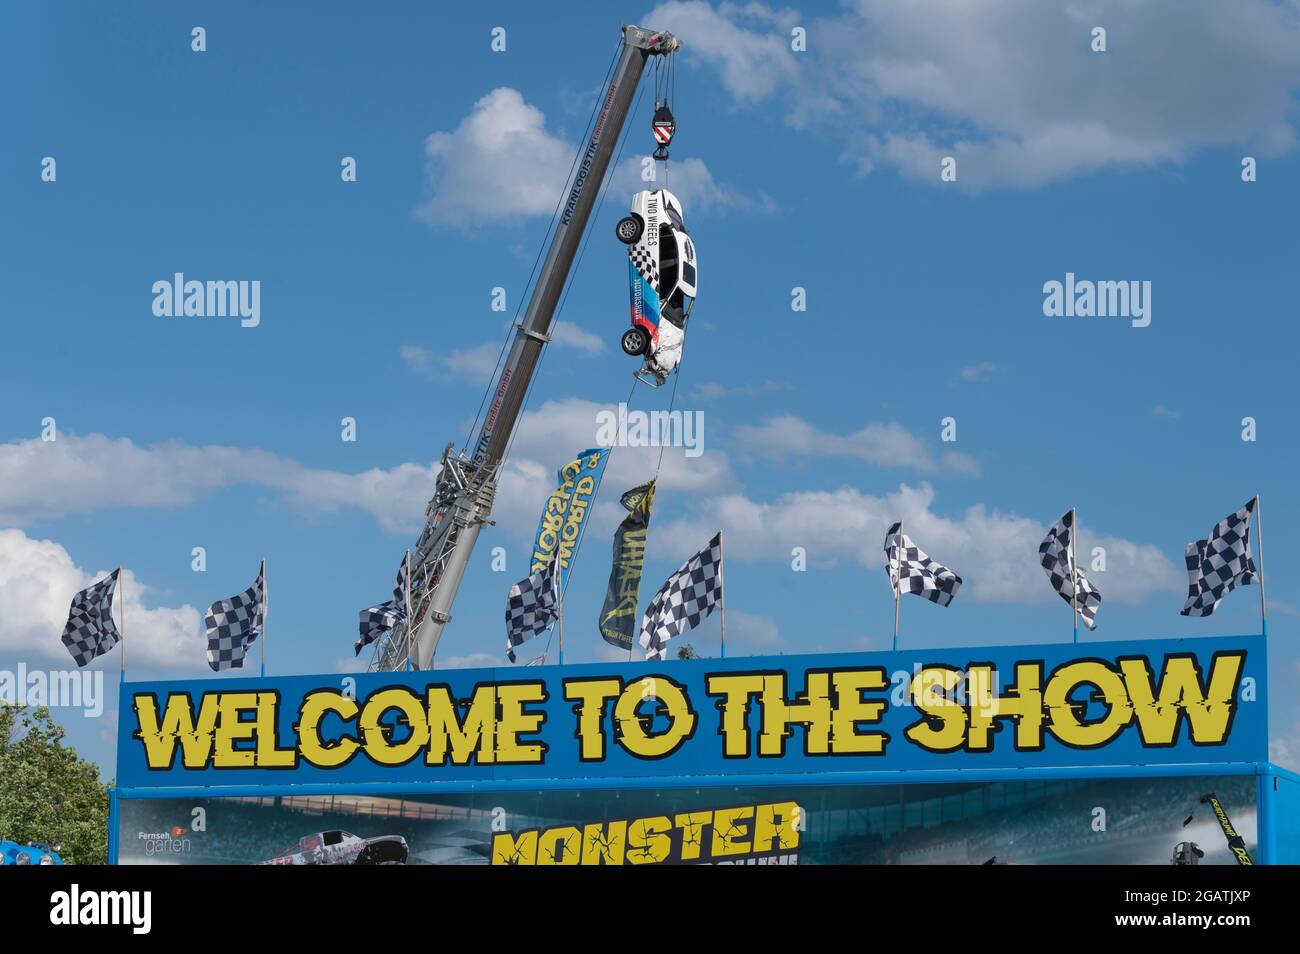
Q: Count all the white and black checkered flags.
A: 8